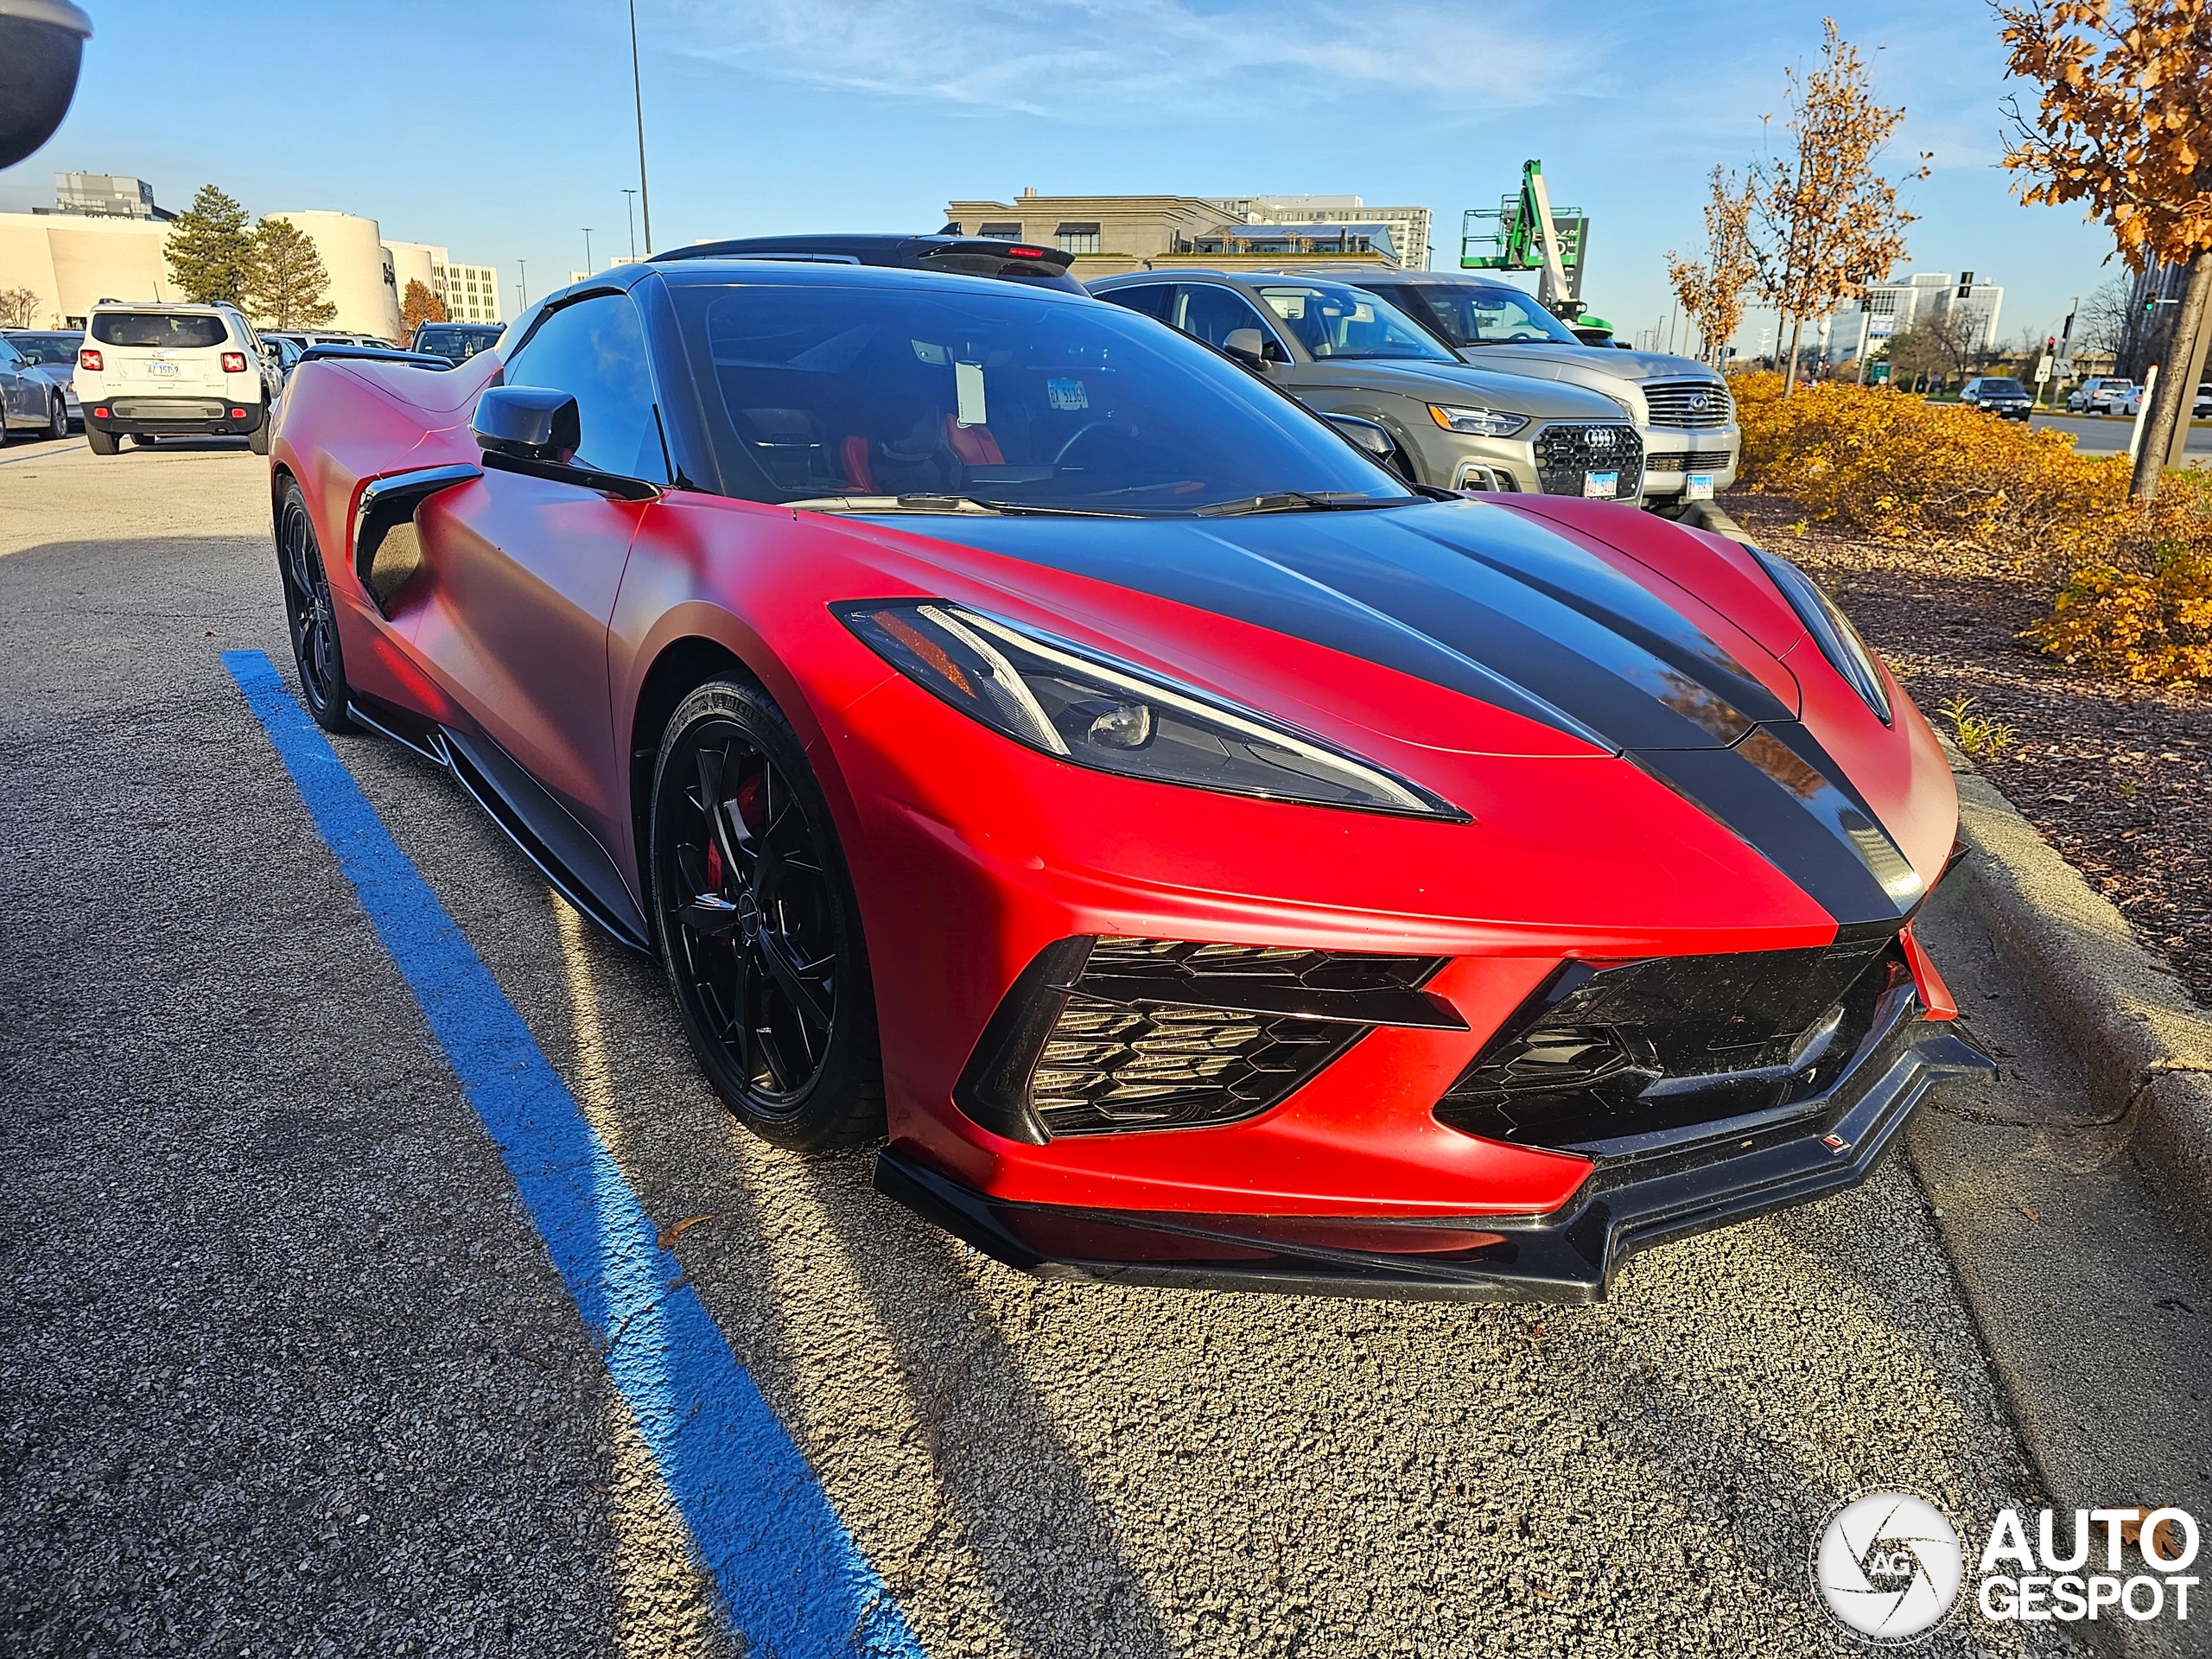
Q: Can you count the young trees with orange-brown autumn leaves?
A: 3